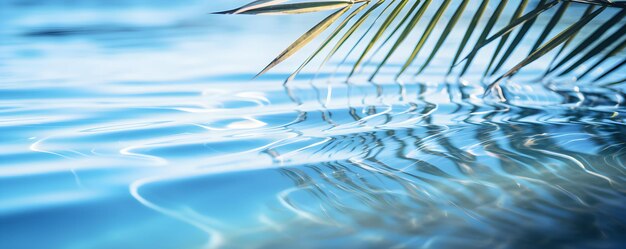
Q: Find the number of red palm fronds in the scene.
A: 0